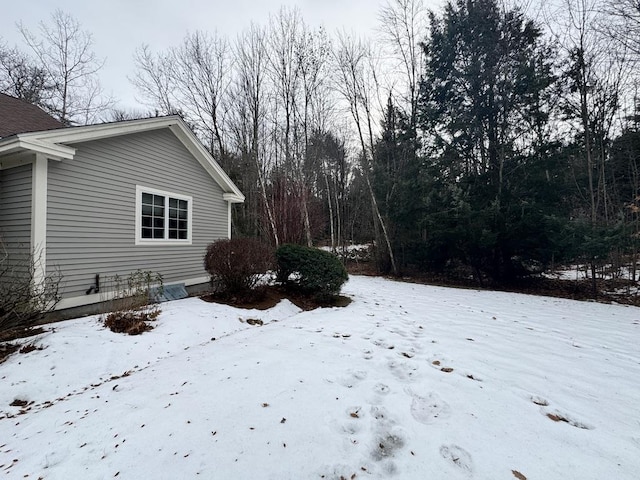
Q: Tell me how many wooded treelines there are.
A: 1